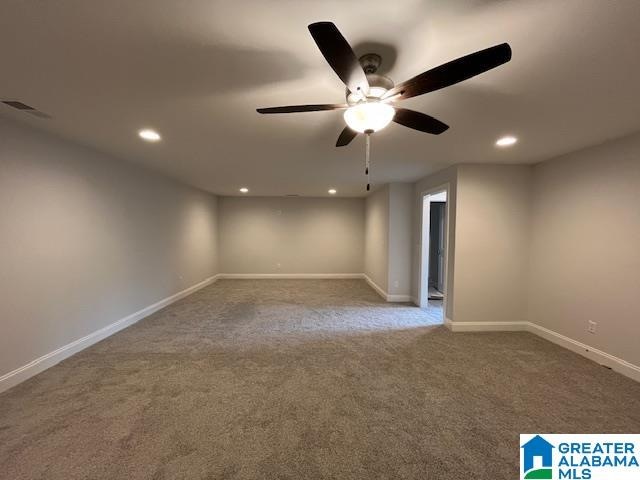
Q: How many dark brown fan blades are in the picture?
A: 5